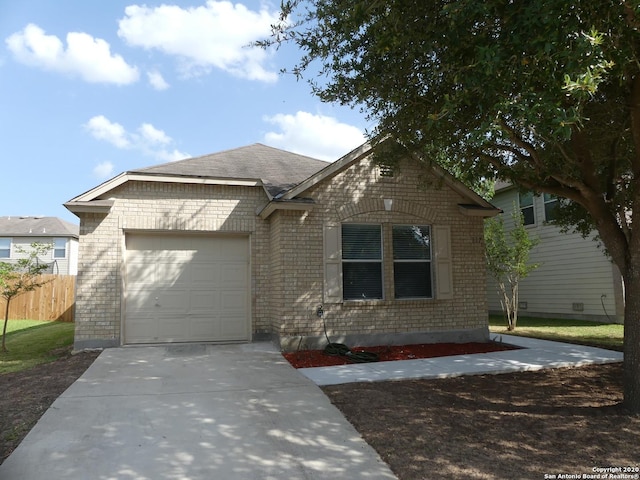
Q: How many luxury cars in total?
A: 0